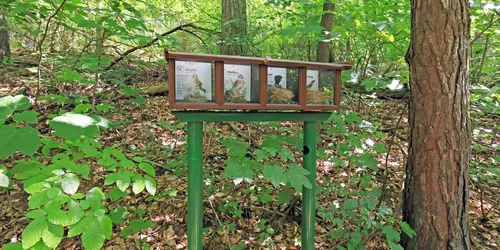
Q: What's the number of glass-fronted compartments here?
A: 4